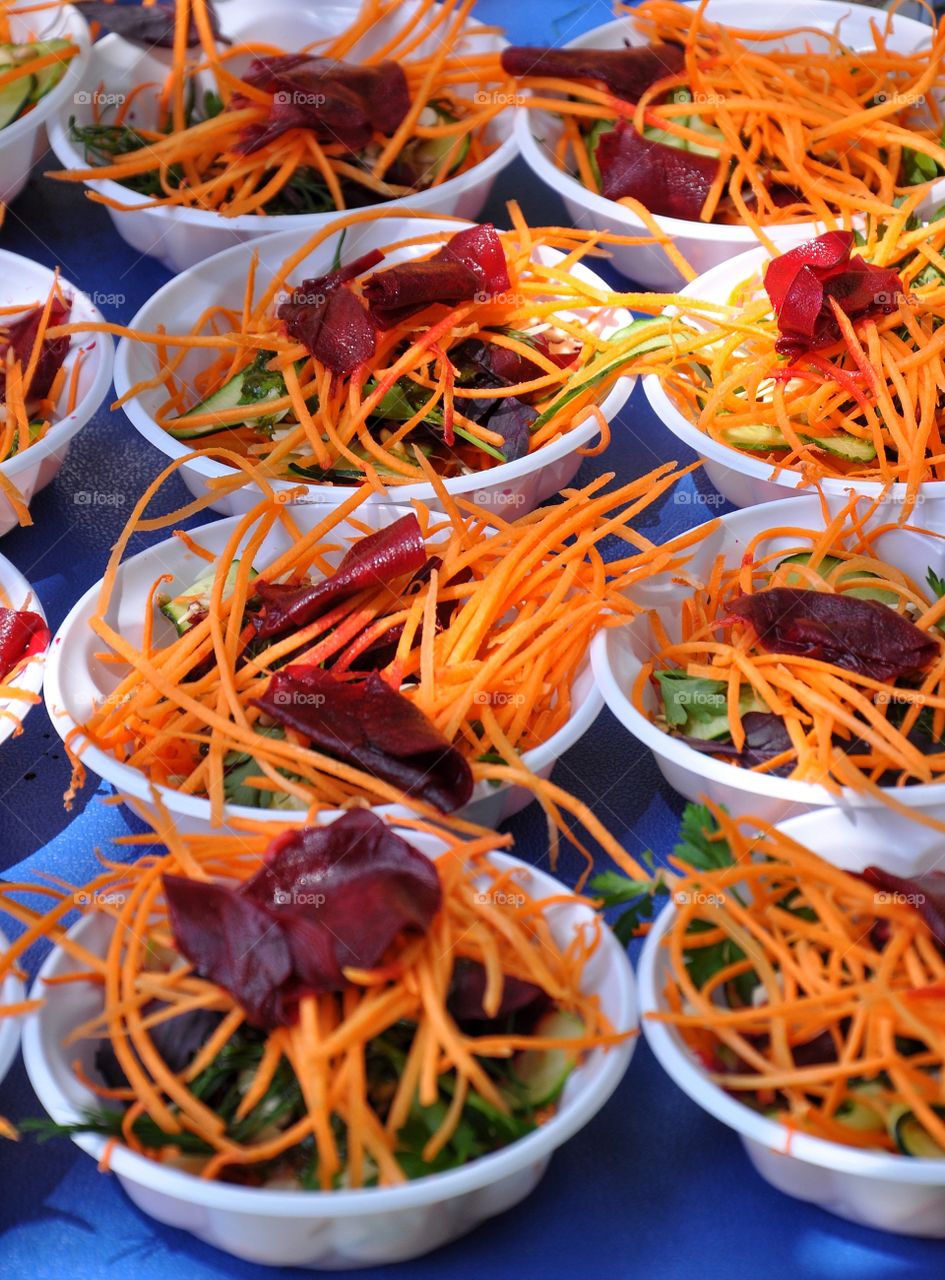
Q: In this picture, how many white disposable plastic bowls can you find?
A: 12